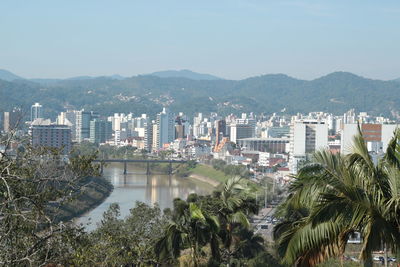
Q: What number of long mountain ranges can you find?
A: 1